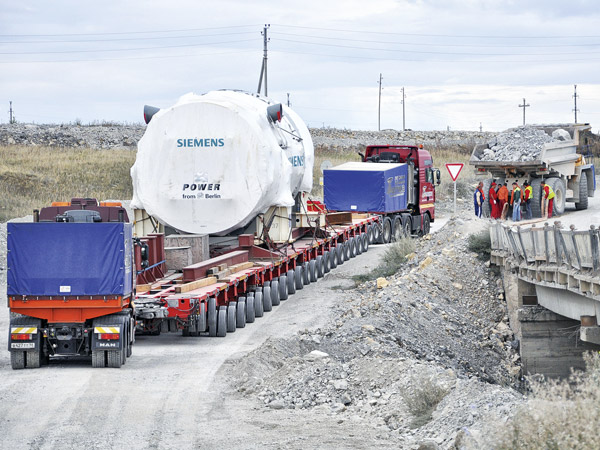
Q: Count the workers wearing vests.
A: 2